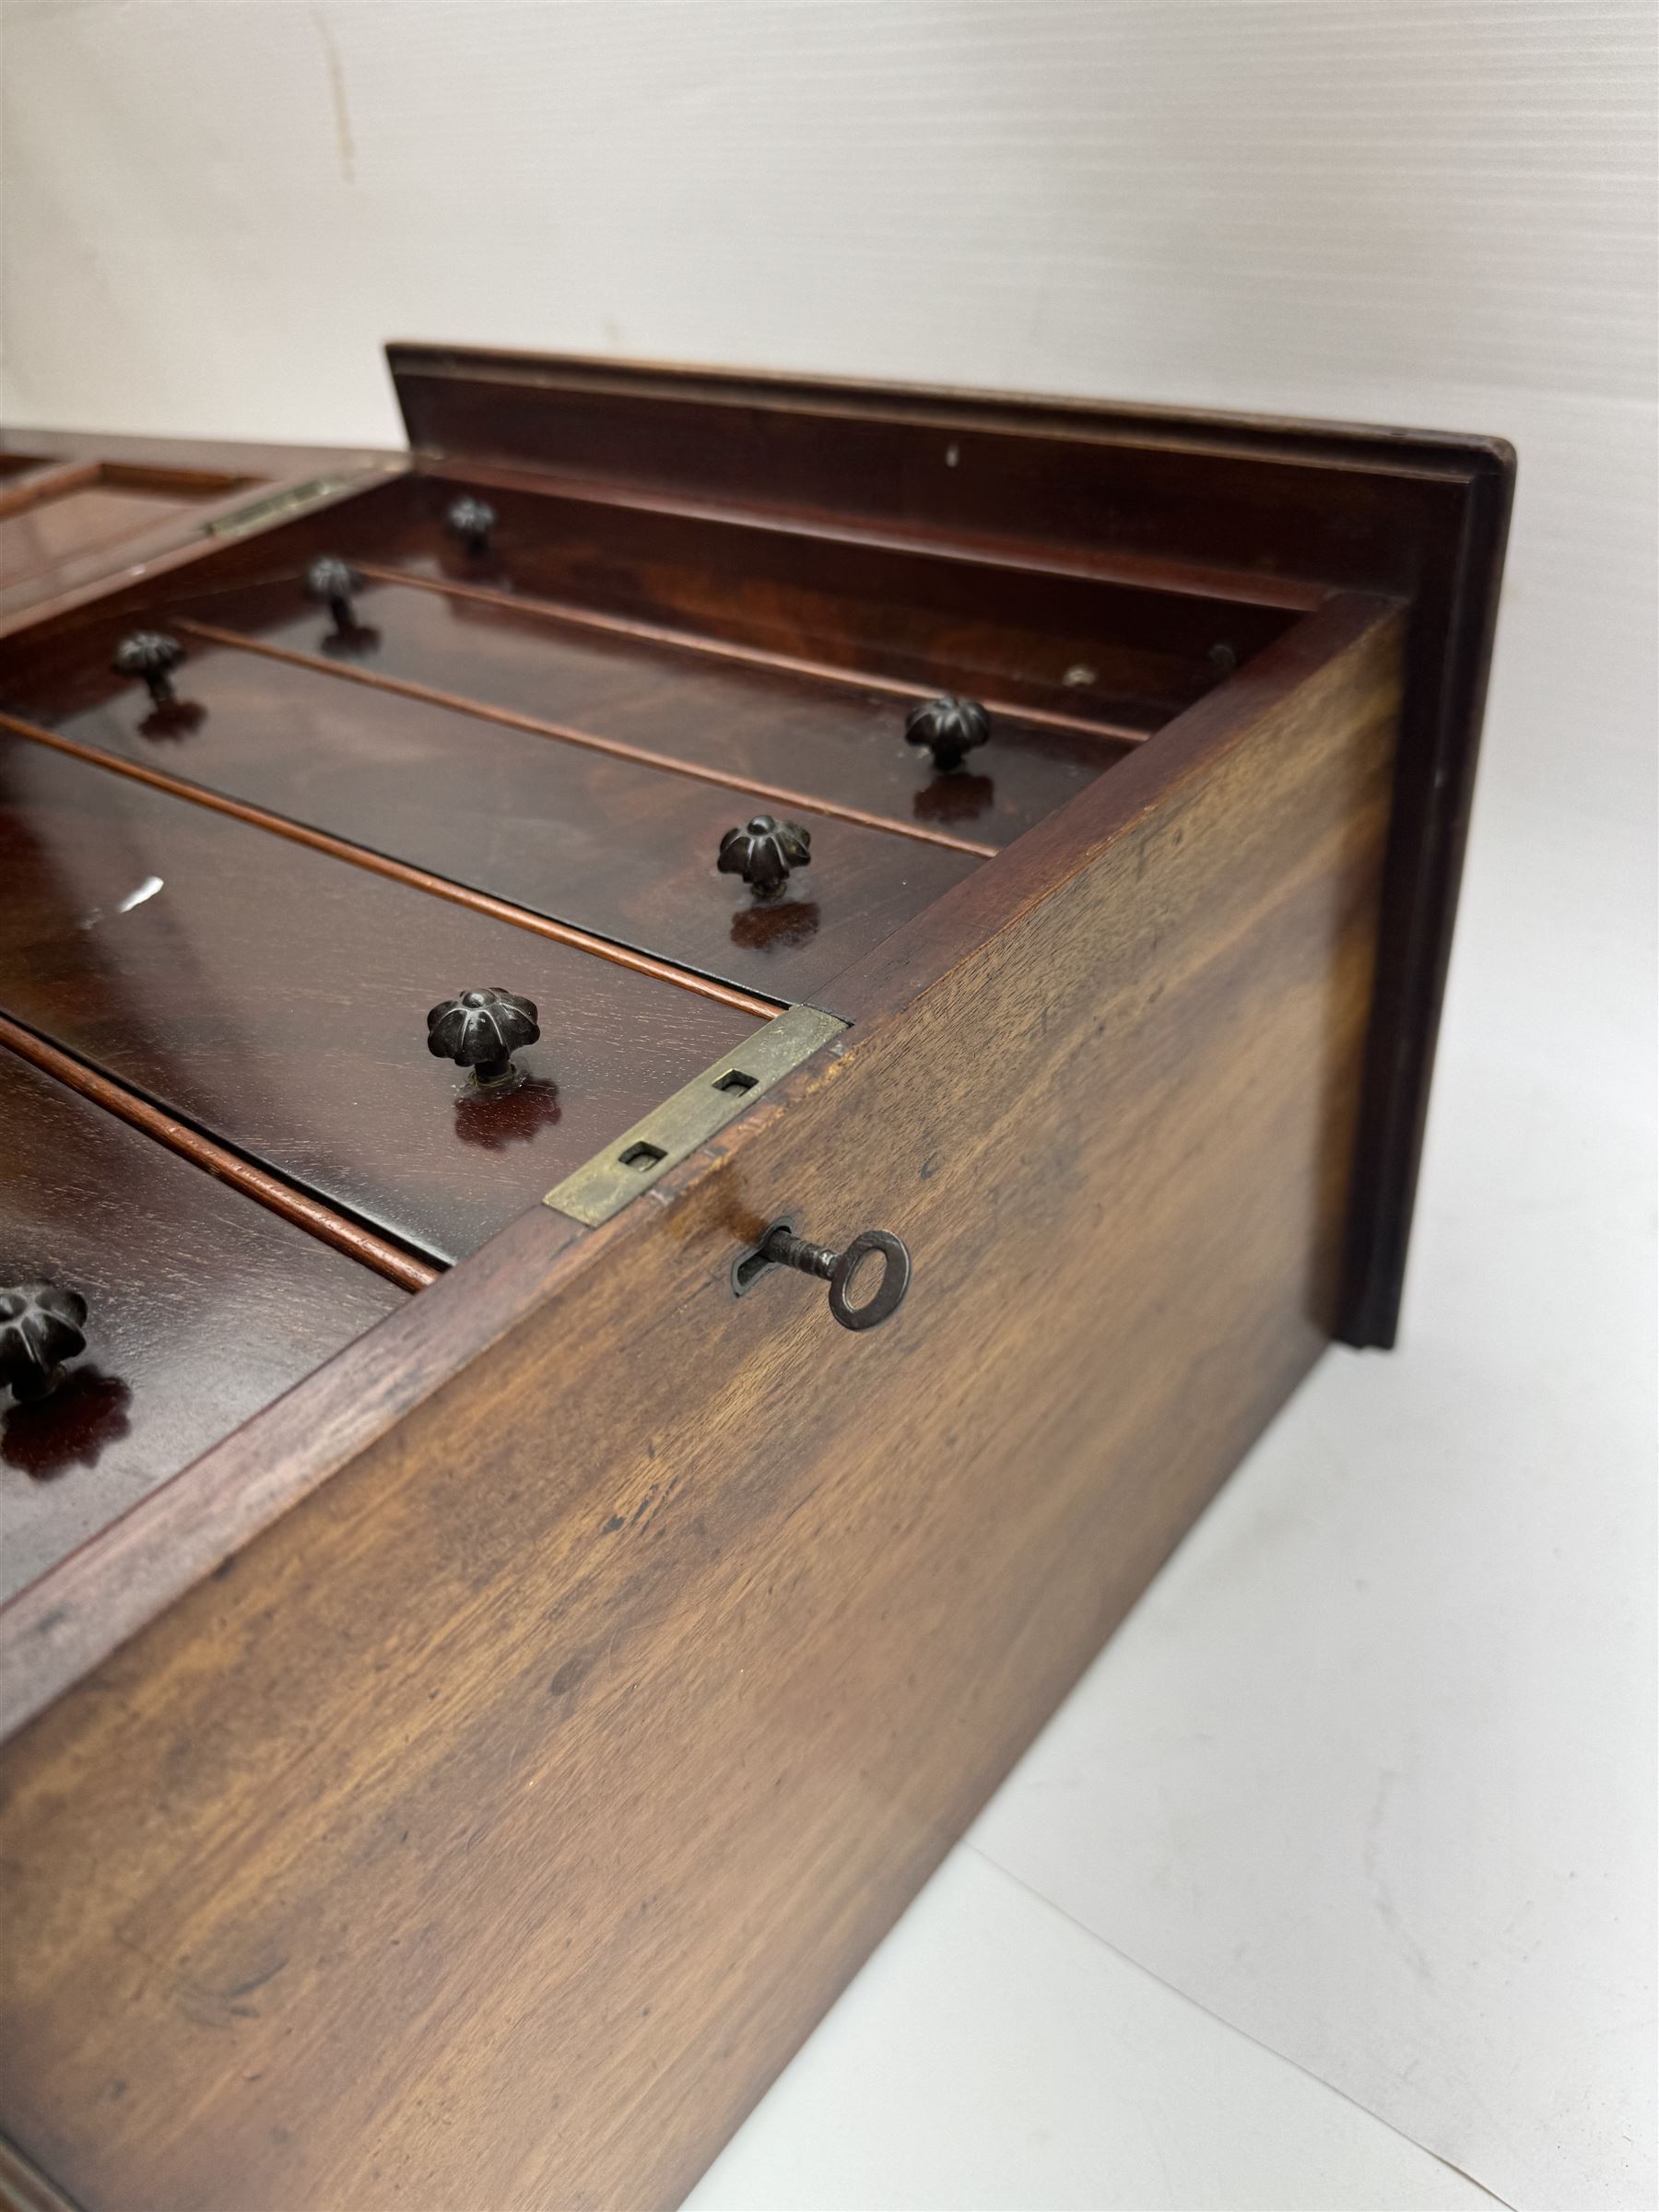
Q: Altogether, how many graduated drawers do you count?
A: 5